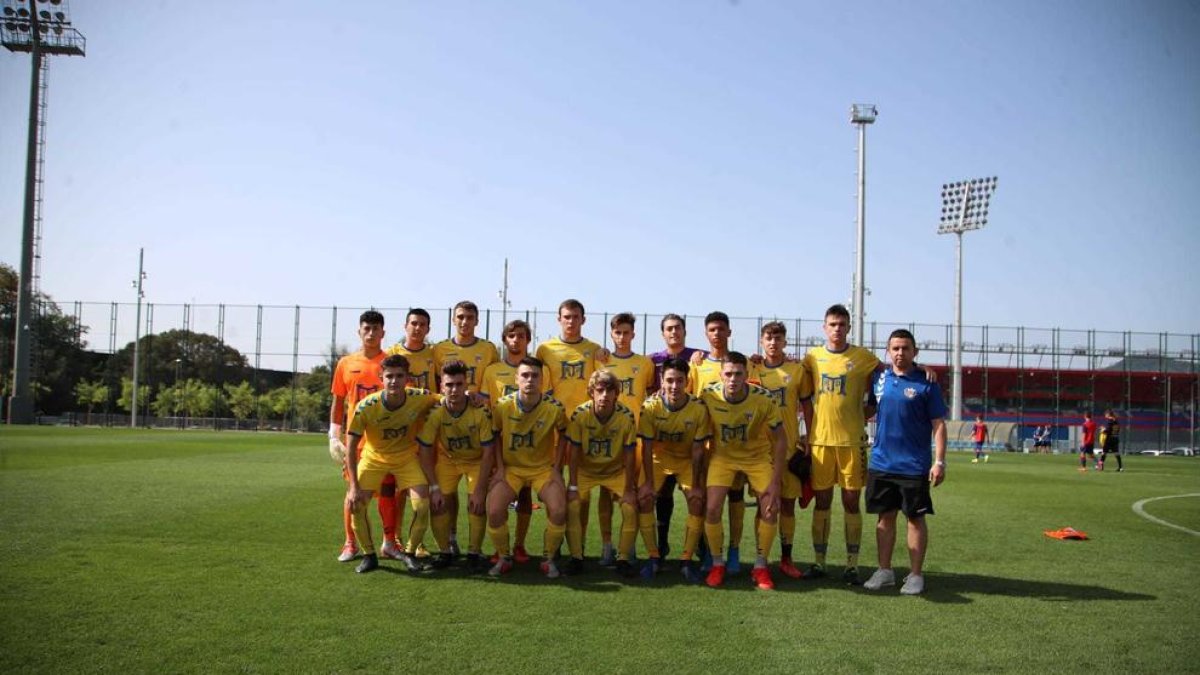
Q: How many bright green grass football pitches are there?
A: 1